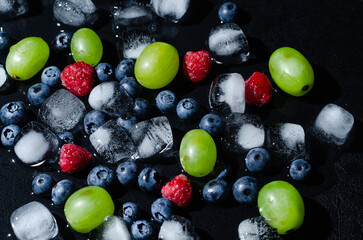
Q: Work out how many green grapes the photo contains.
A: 7